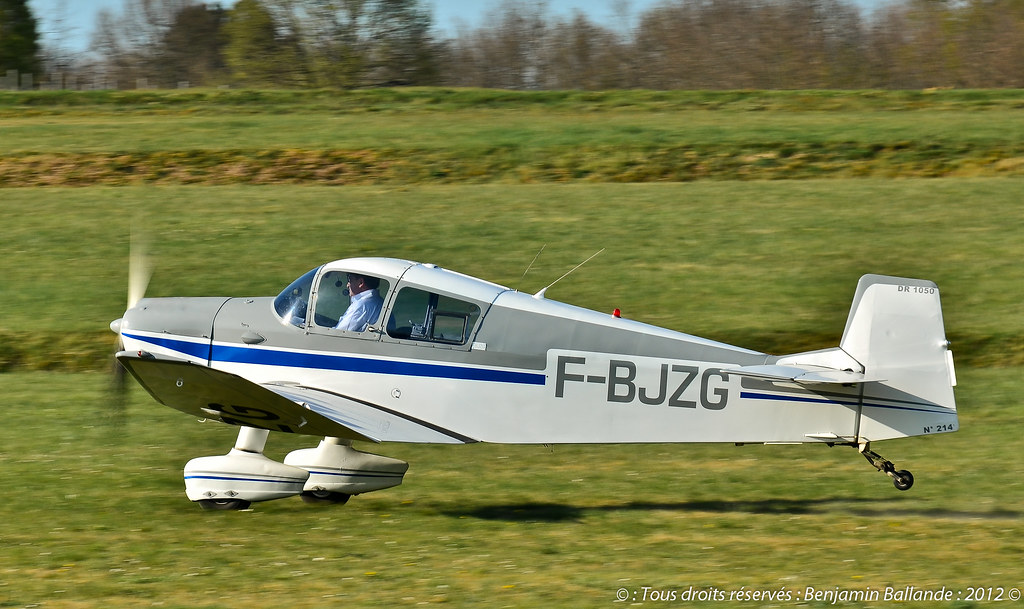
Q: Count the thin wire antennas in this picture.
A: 2